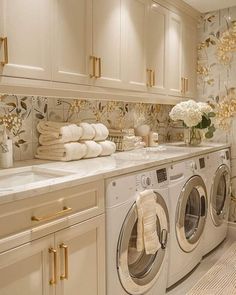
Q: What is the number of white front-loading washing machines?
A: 3